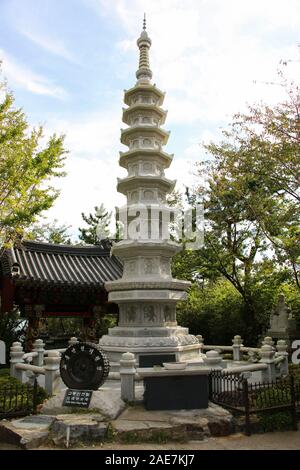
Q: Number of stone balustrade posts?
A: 11